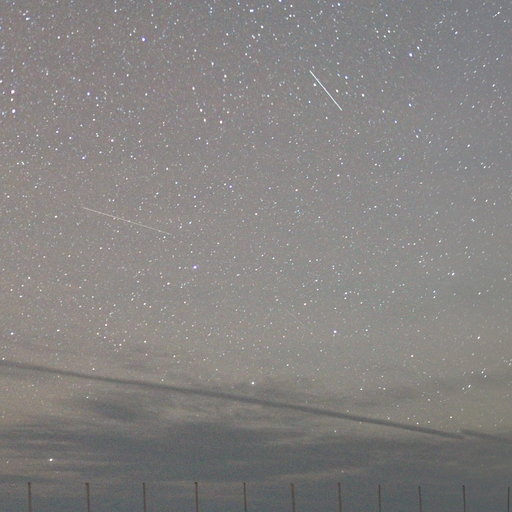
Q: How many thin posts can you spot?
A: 11